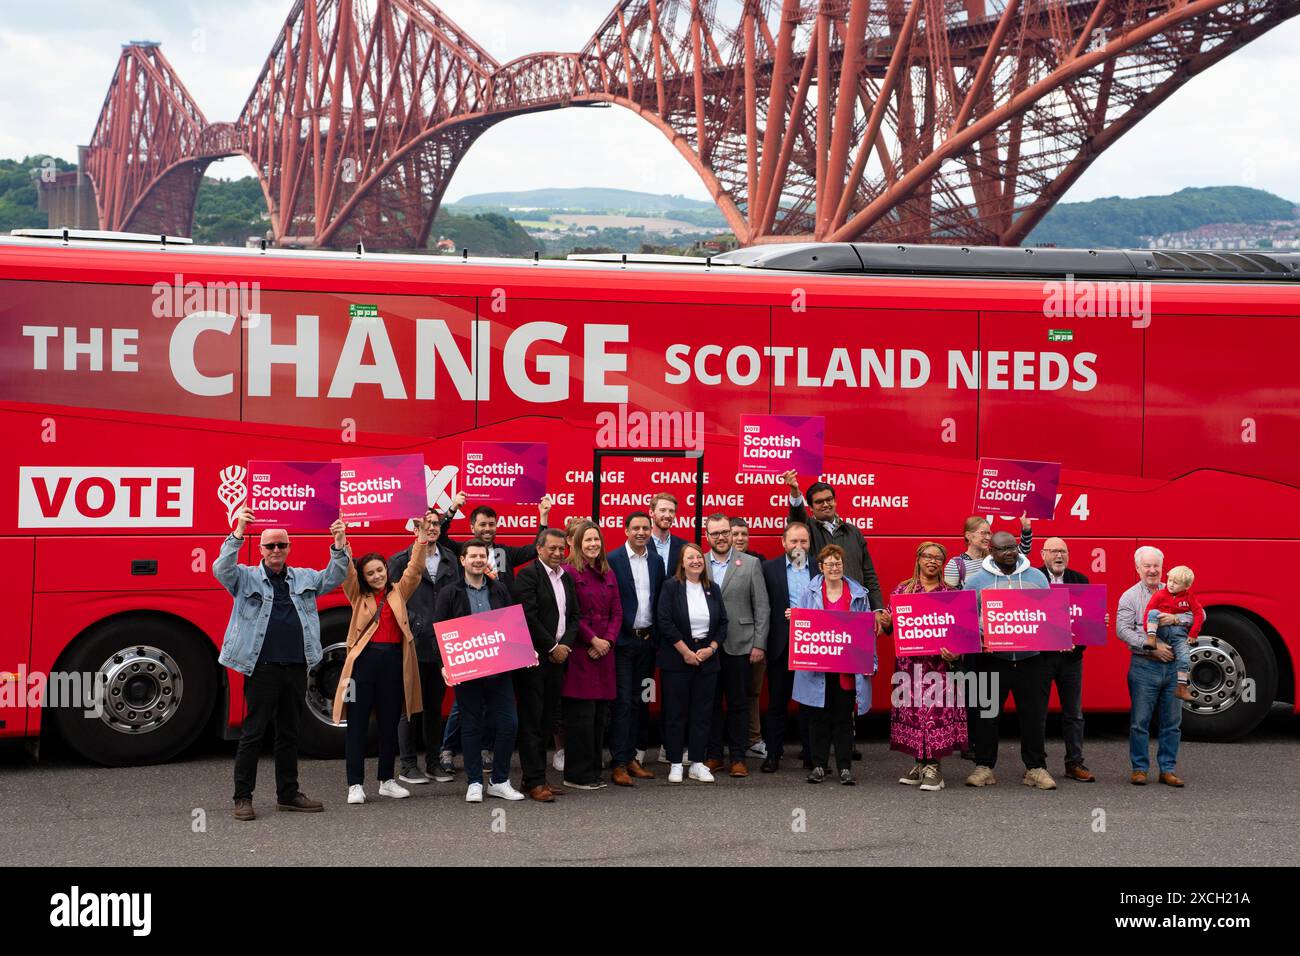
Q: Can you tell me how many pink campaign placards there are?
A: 10